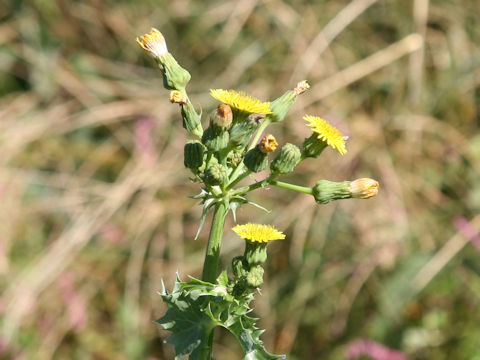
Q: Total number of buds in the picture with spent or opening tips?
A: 6